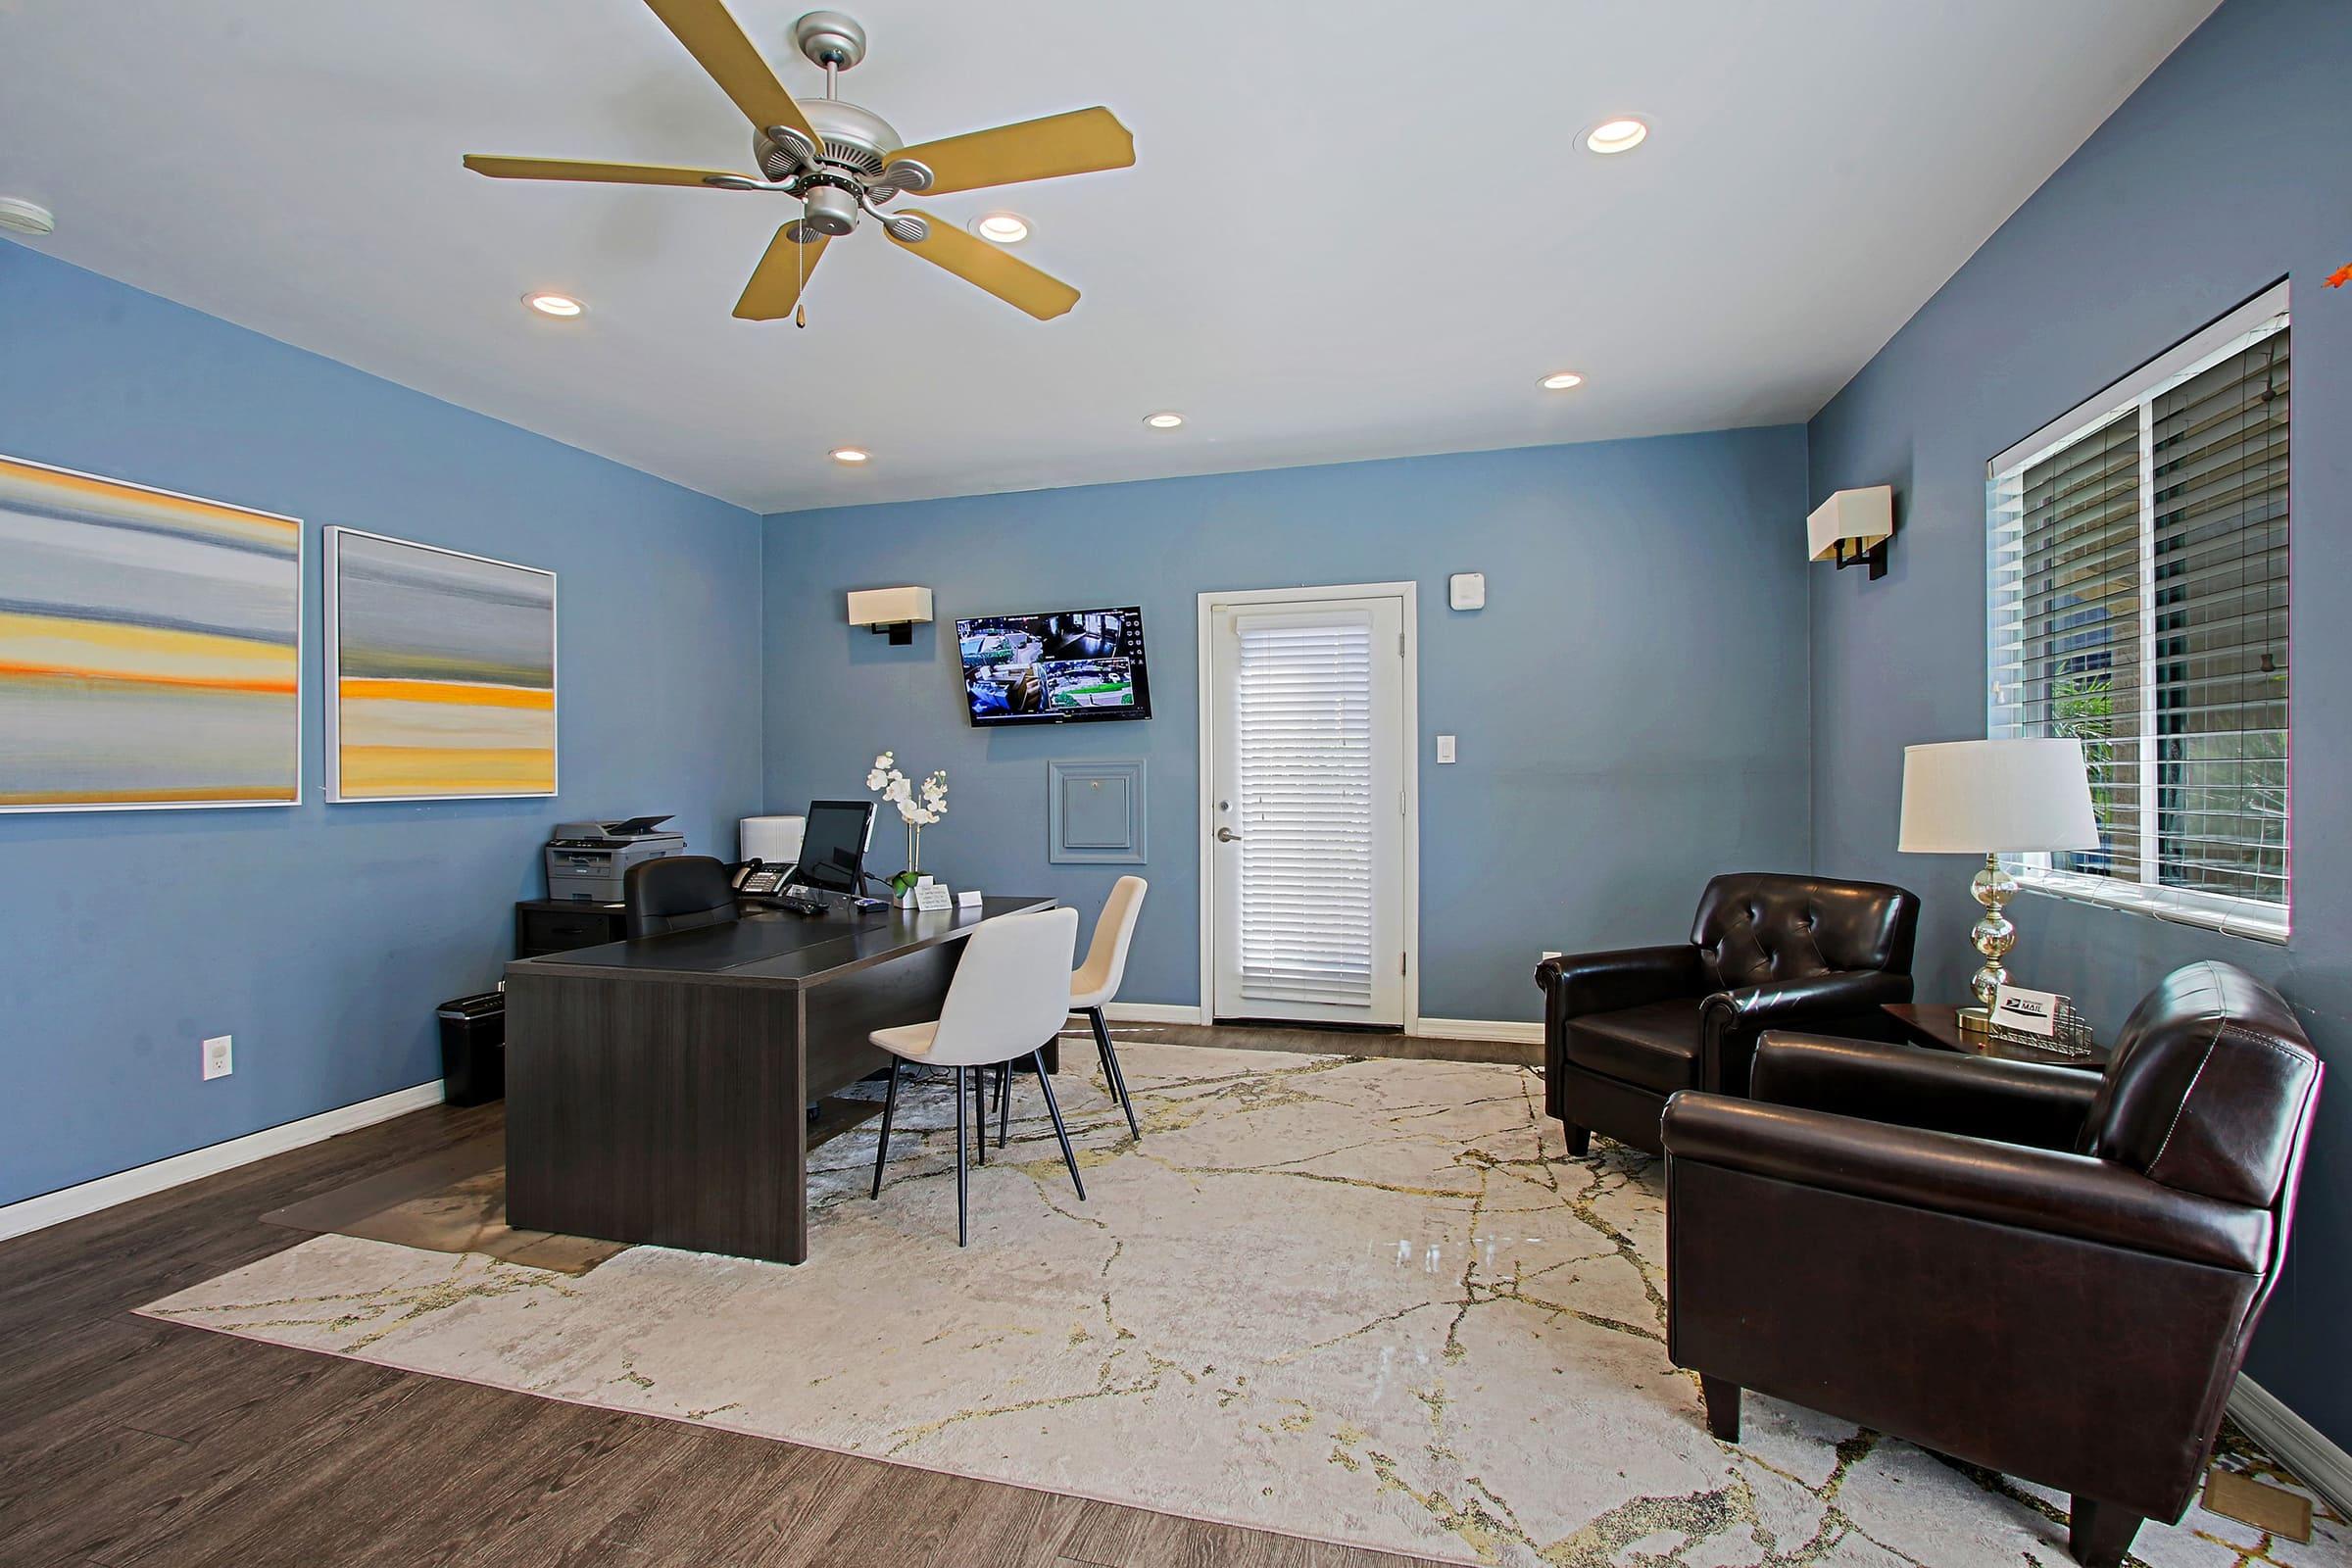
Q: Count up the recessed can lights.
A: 6